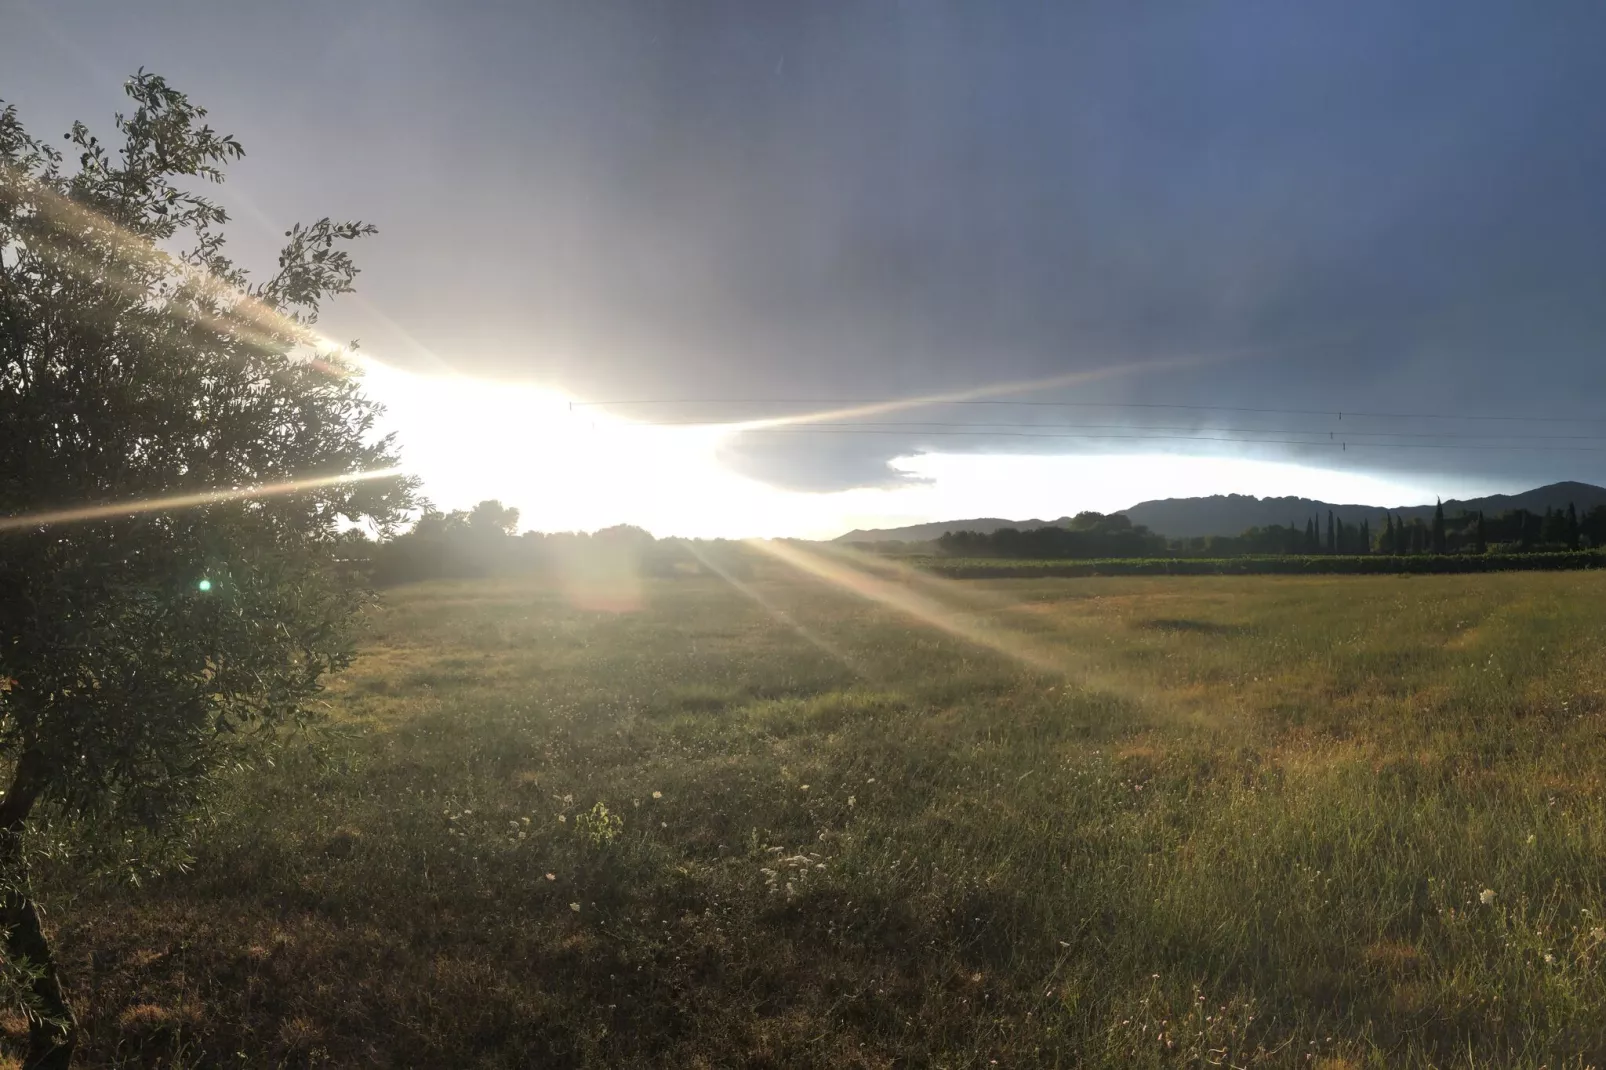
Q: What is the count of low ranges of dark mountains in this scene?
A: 1